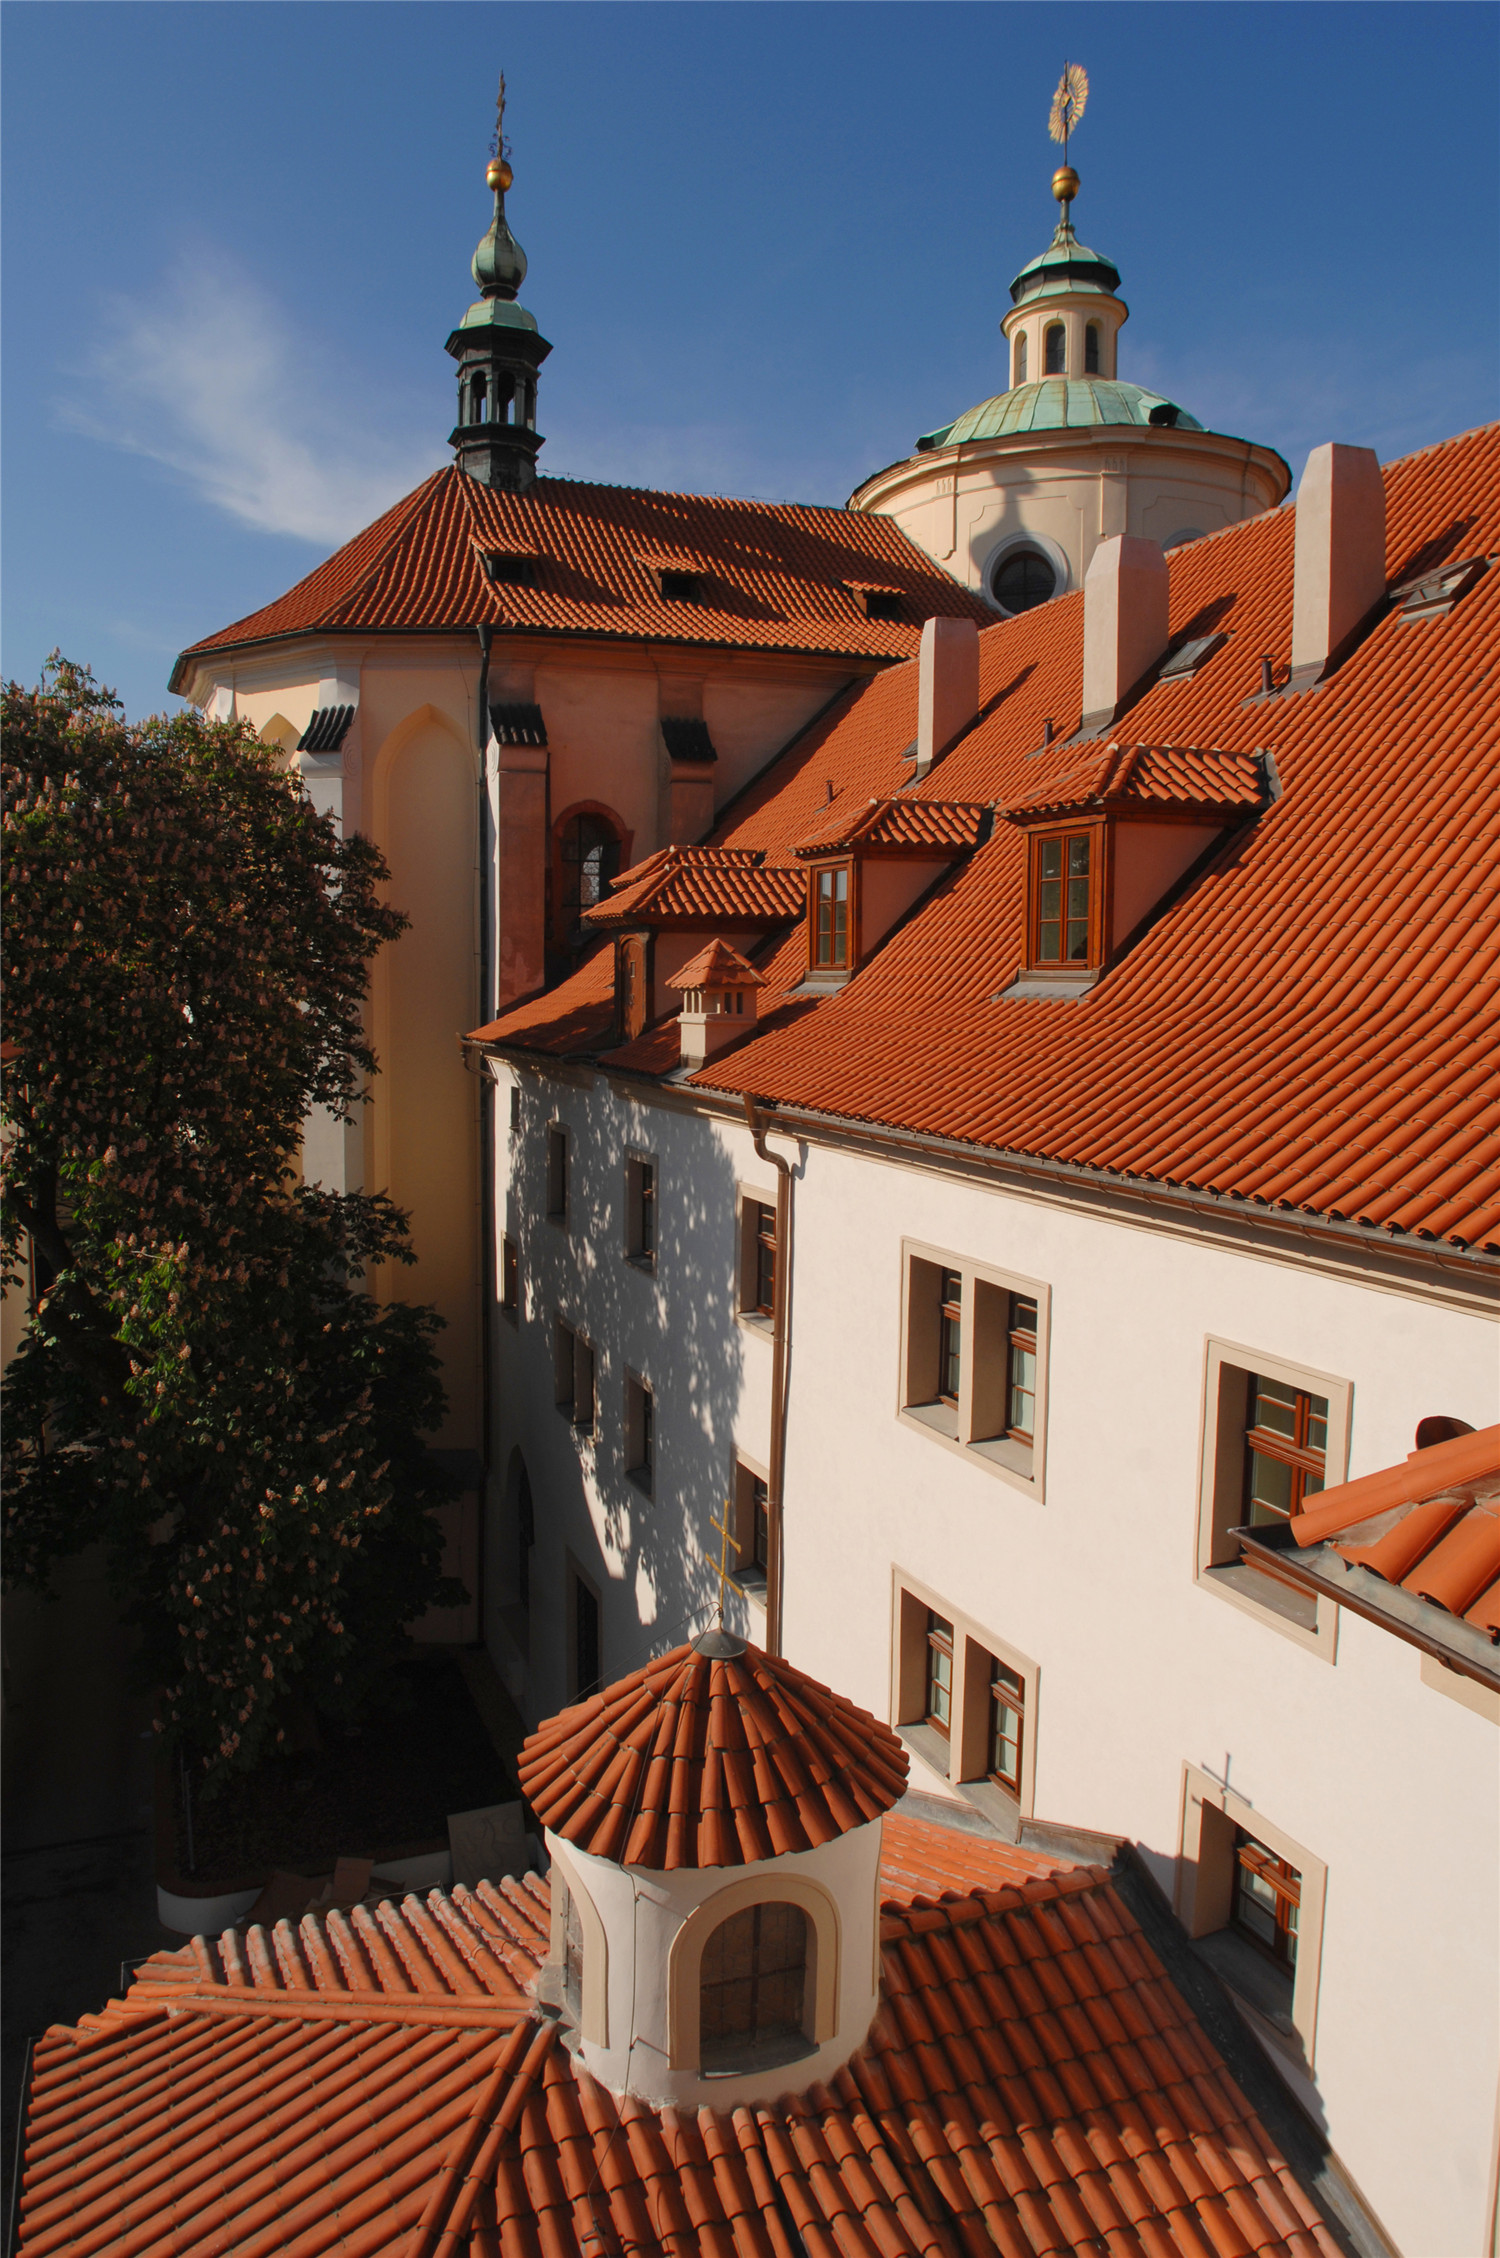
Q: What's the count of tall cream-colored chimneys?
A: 3